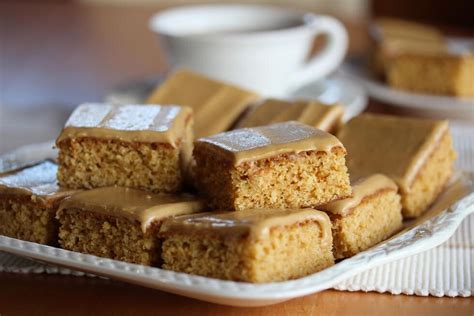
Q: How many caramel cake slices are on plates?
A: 11